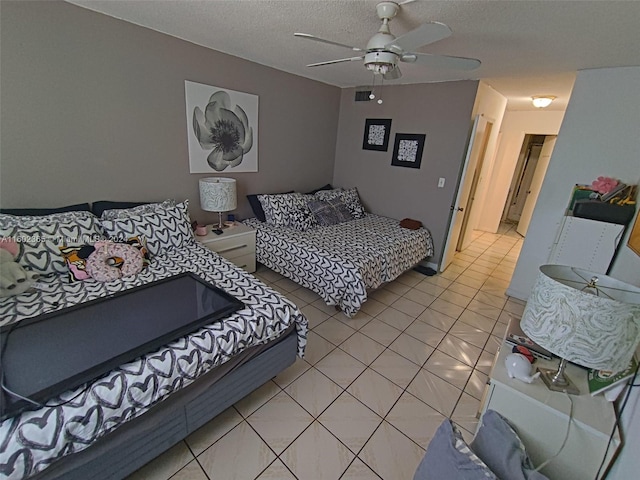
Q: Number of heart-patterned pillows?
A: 4